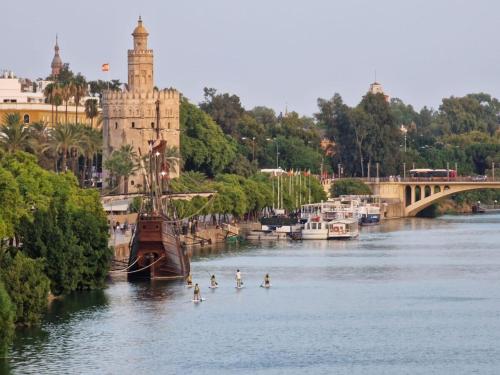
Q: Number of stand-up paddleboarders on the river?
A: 5